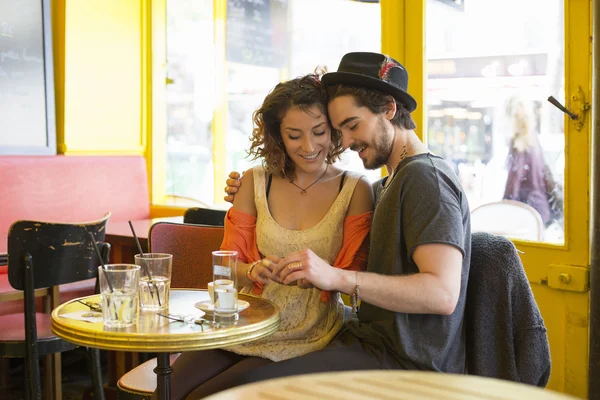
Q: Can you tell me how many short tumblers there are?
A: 2